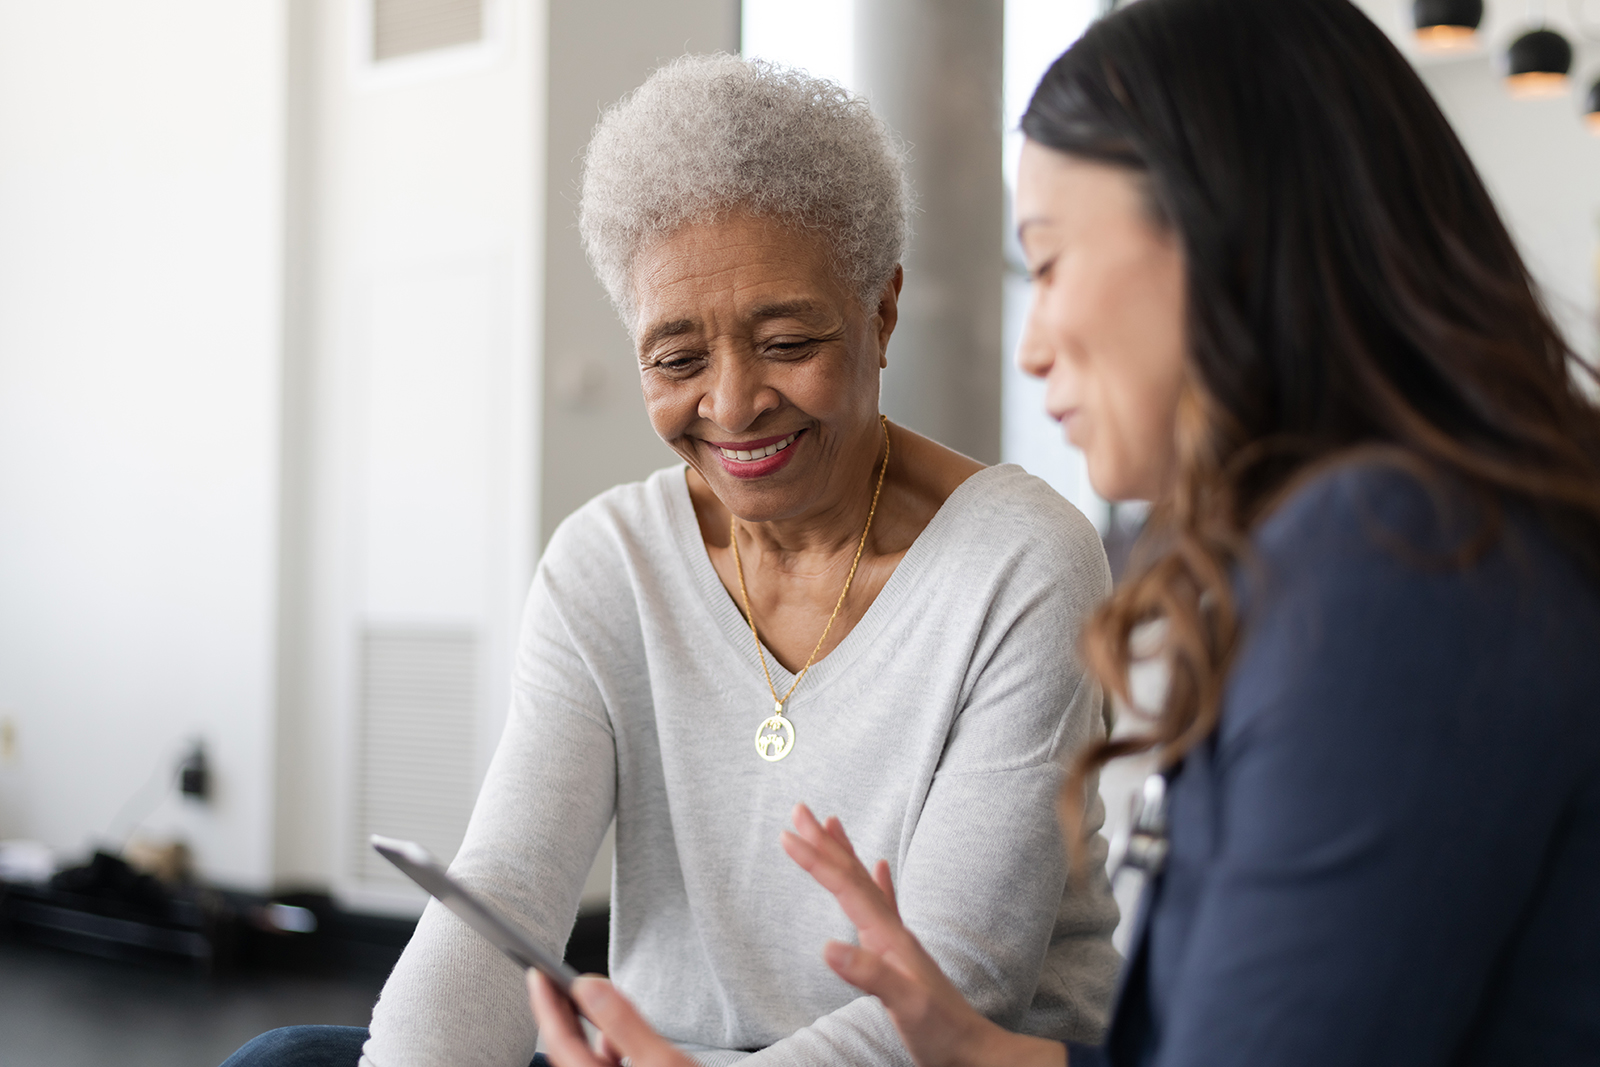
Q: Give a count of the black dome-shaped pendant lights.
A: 3